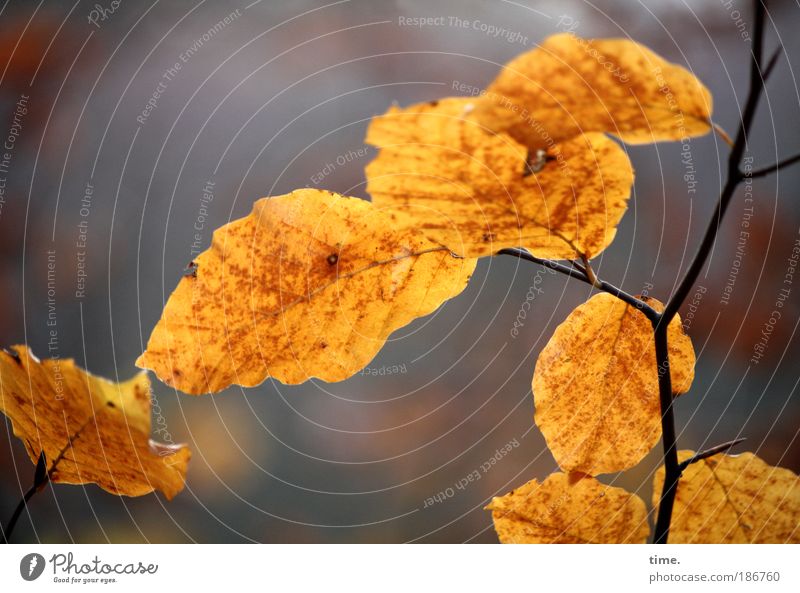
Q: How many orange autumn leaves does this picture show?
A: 7